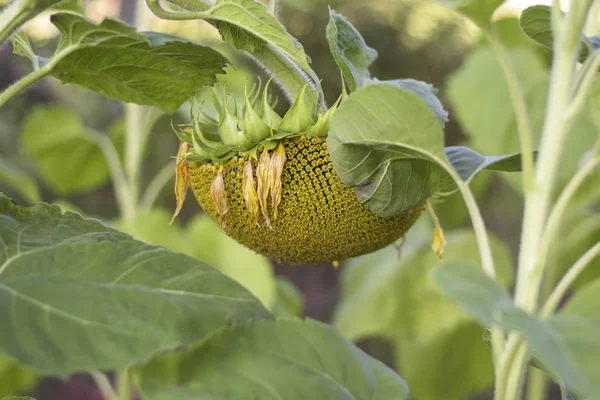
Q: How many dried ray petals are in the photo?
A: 6